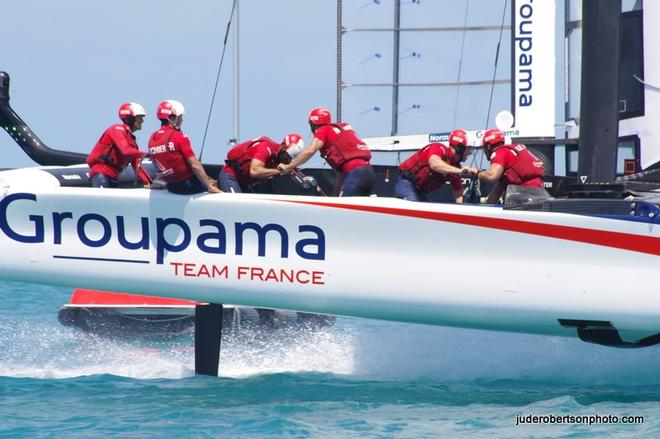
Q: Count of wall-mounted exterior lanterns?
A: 0